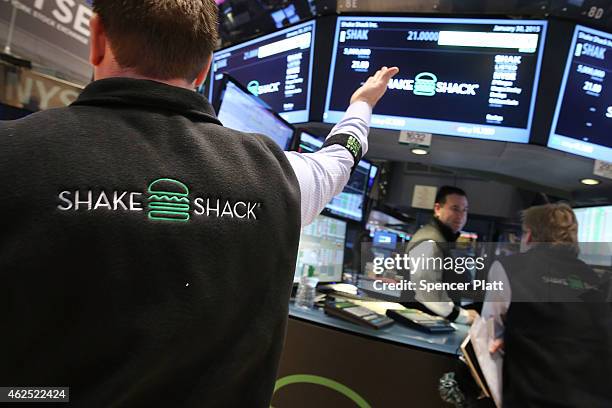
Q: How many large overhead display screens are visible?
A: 3